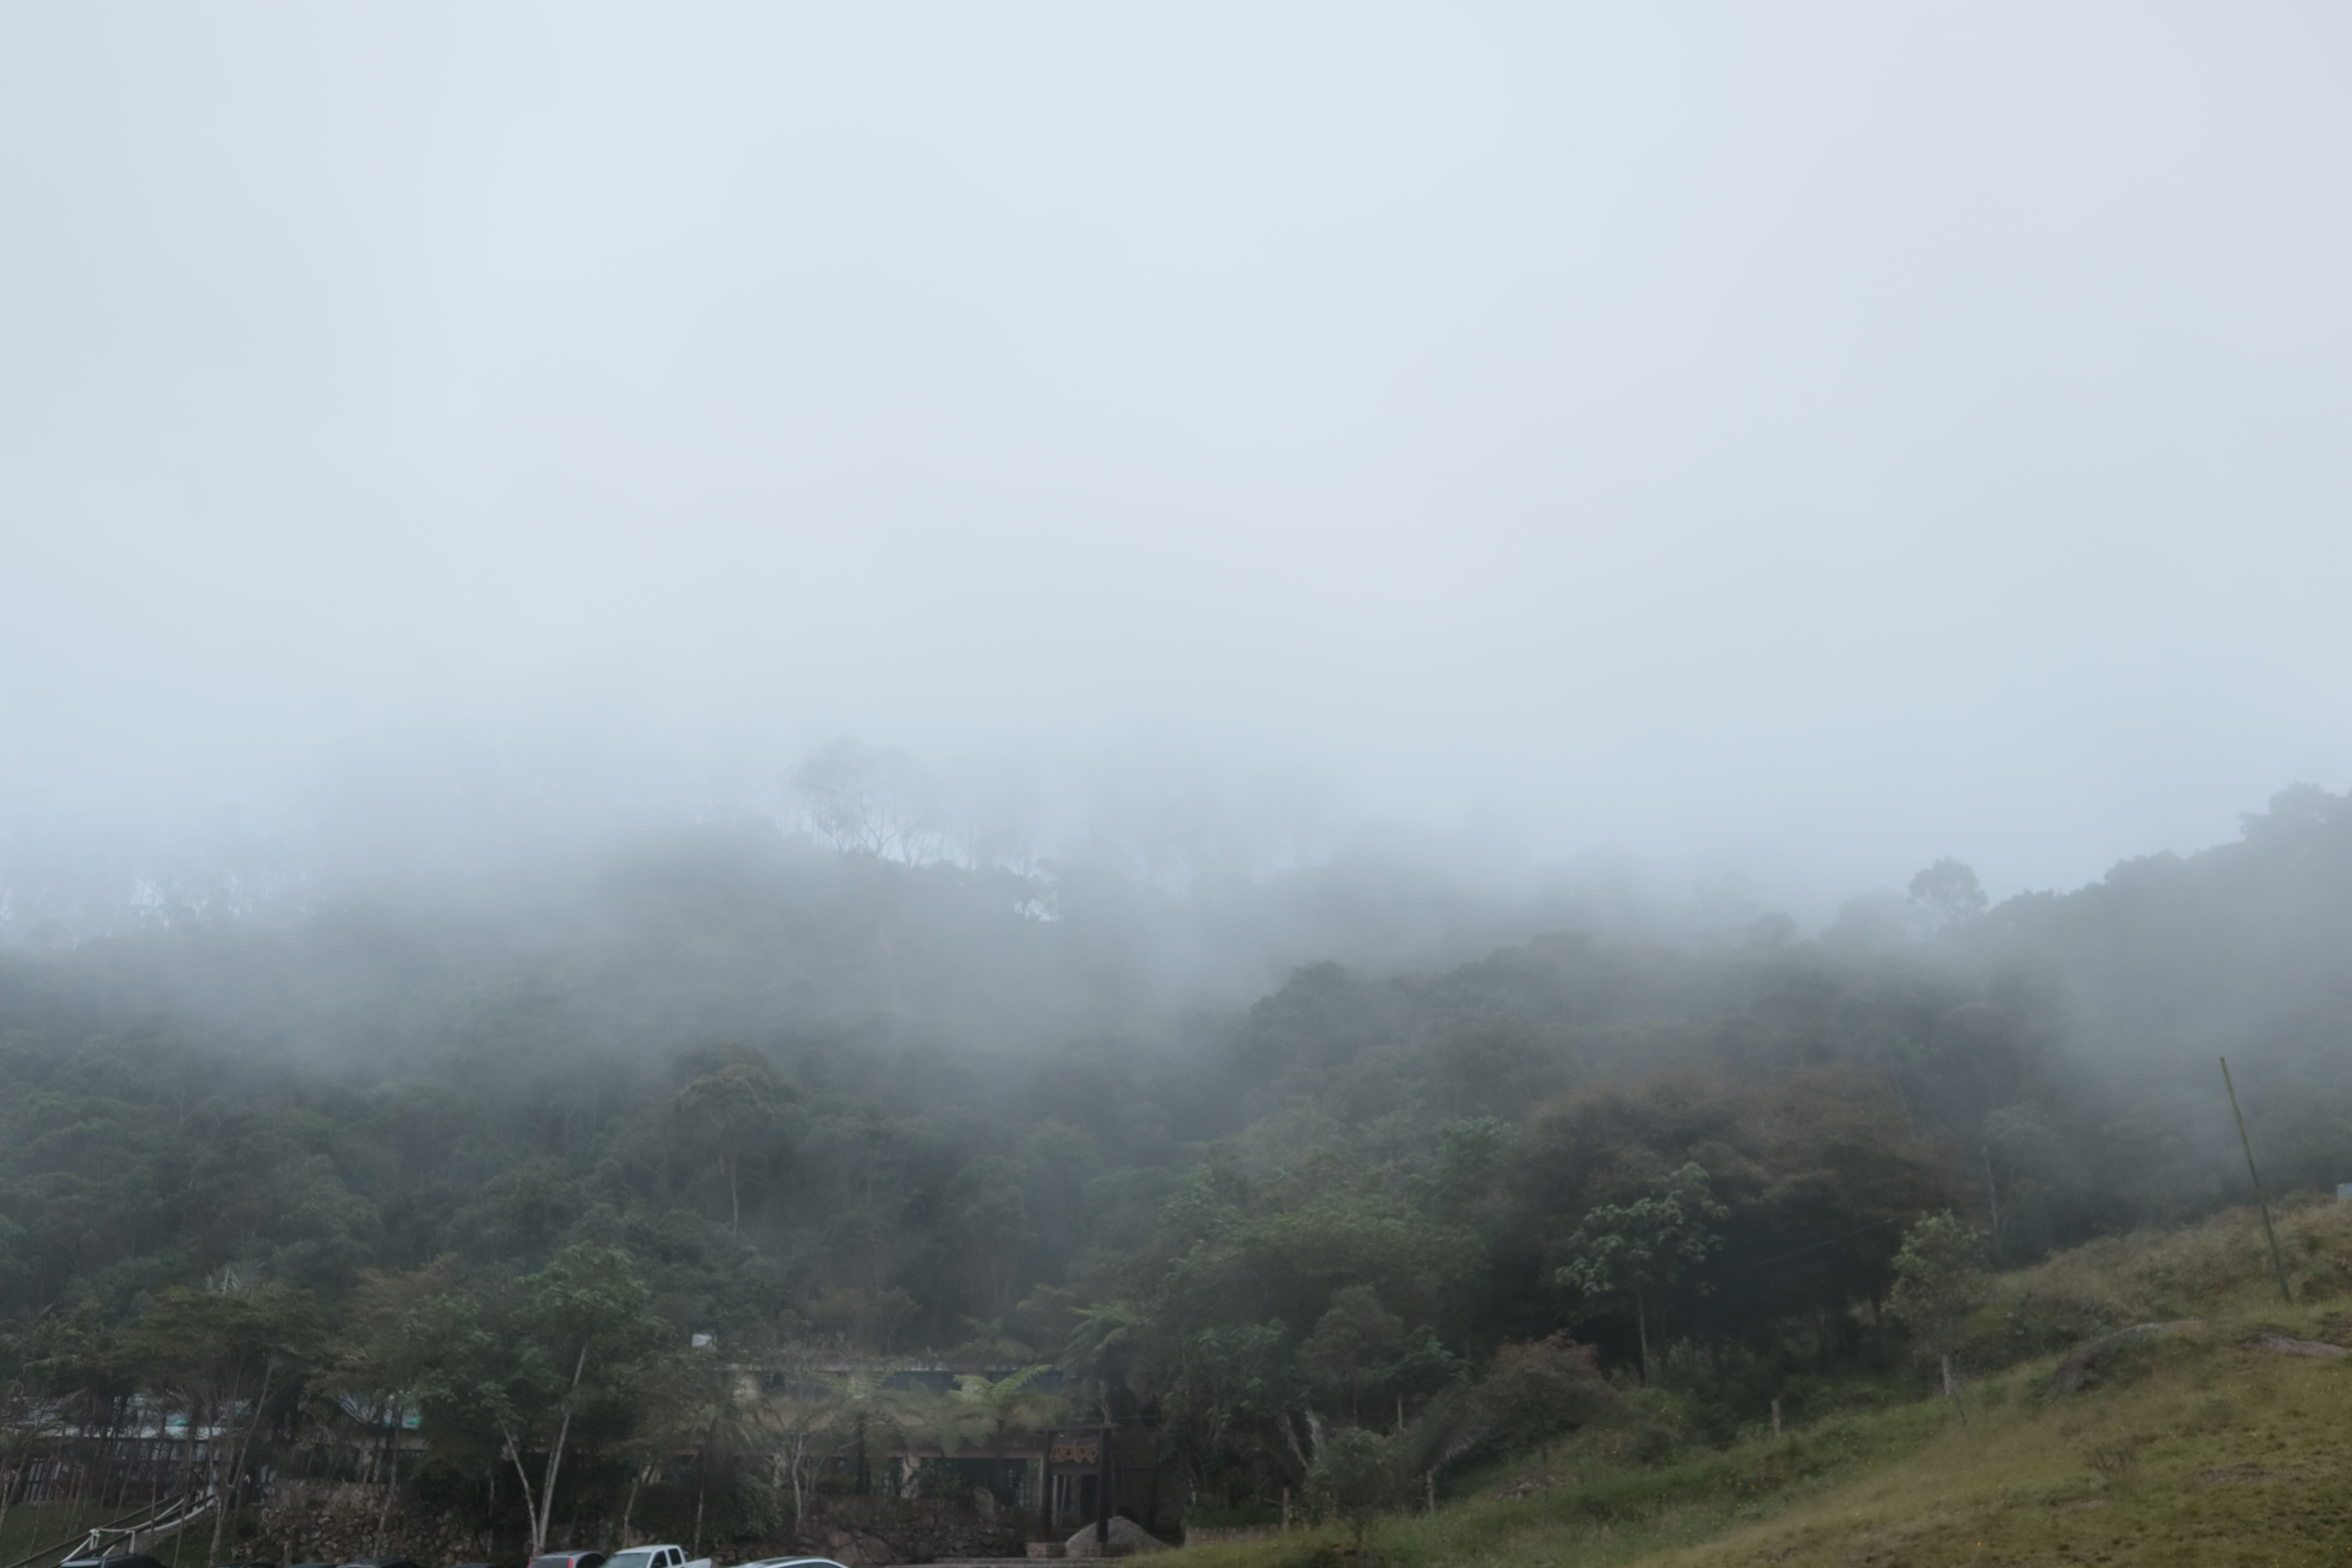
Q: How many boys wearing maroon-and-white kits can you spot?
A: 0